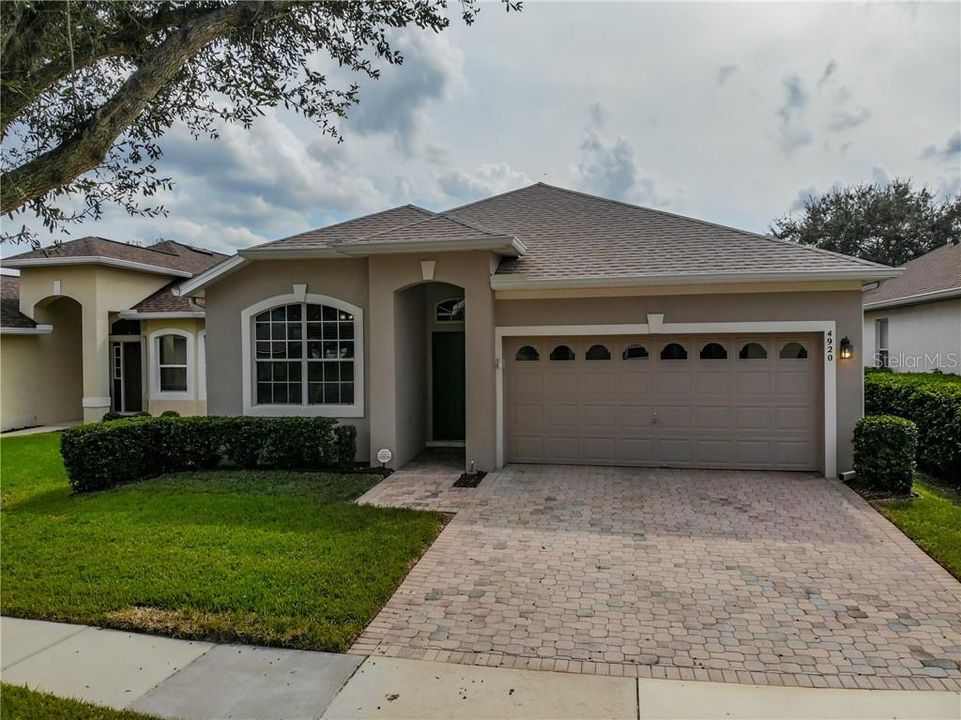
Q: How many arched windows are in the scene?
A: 11